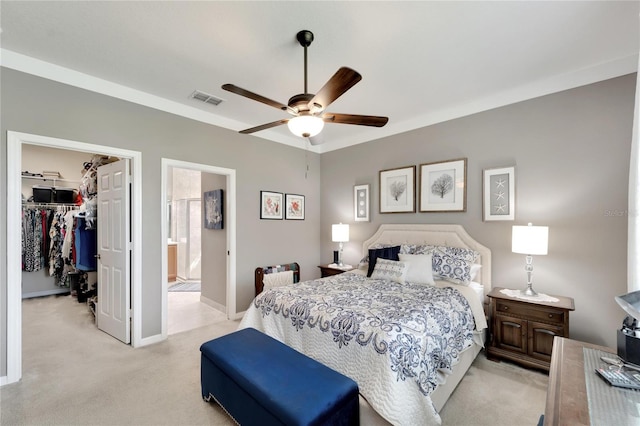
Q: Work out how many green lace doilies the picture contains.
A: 0